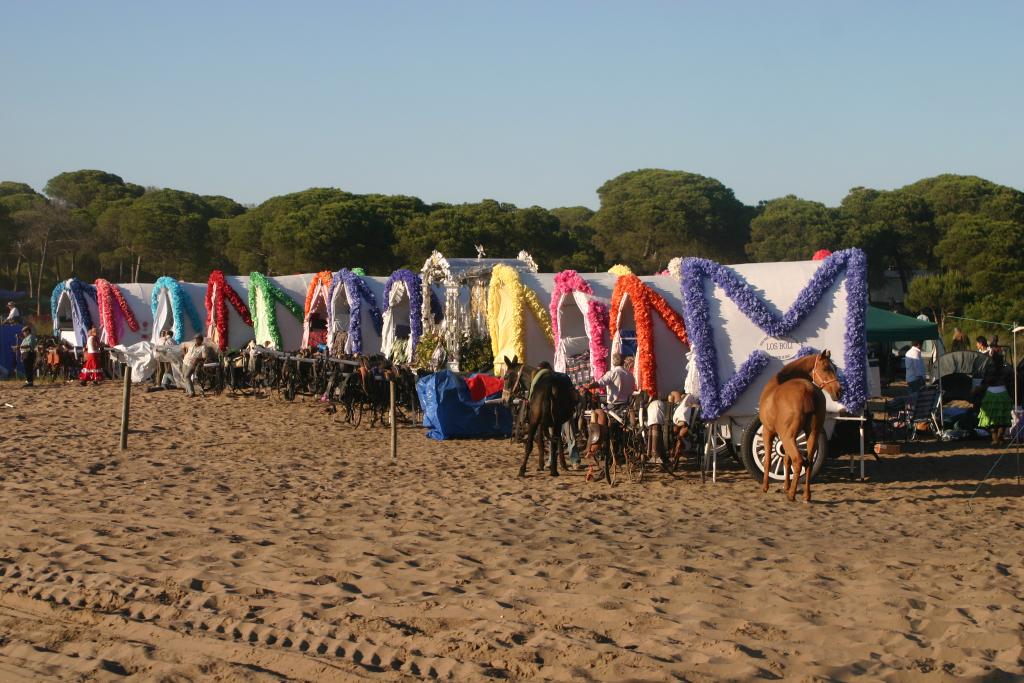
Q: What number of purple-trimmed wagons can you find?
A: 3